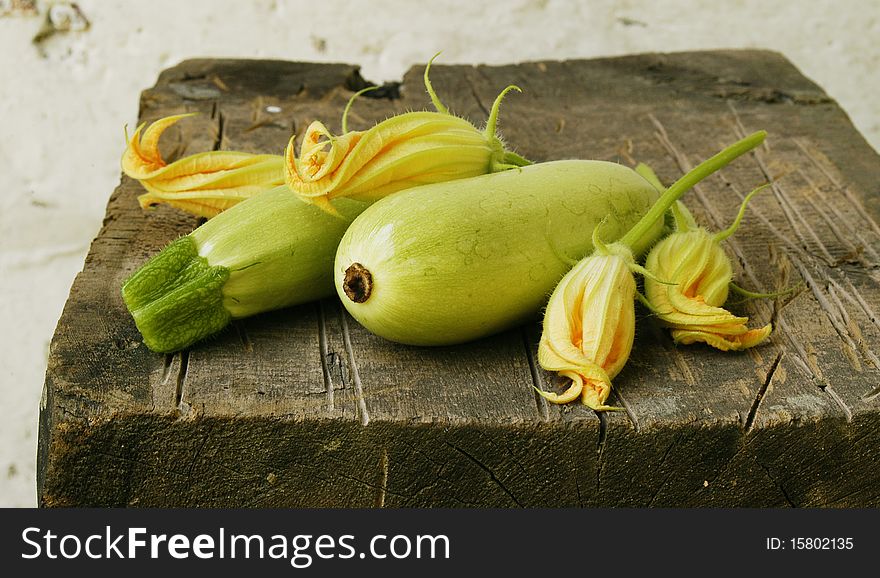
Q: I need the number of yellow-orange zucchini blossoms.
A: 4